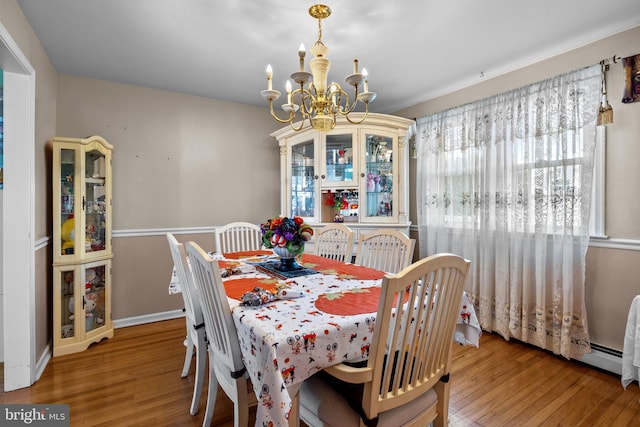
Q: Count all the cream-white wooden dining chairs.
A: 6